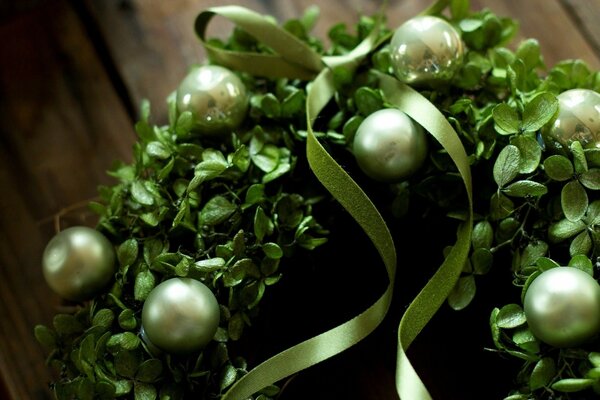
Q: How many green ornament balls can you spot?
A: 7